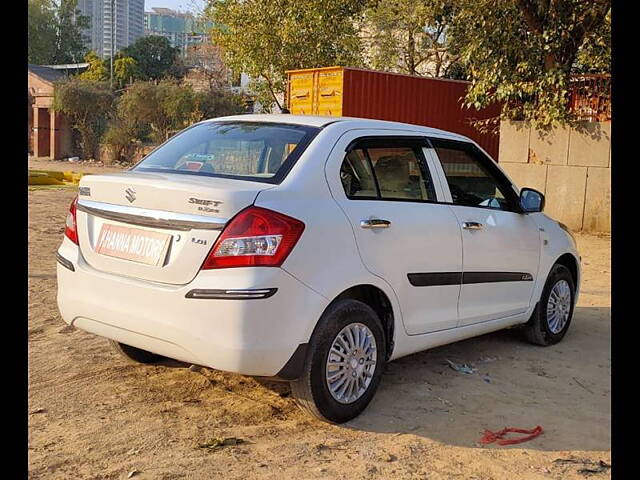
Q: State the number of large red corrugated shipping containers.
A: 1